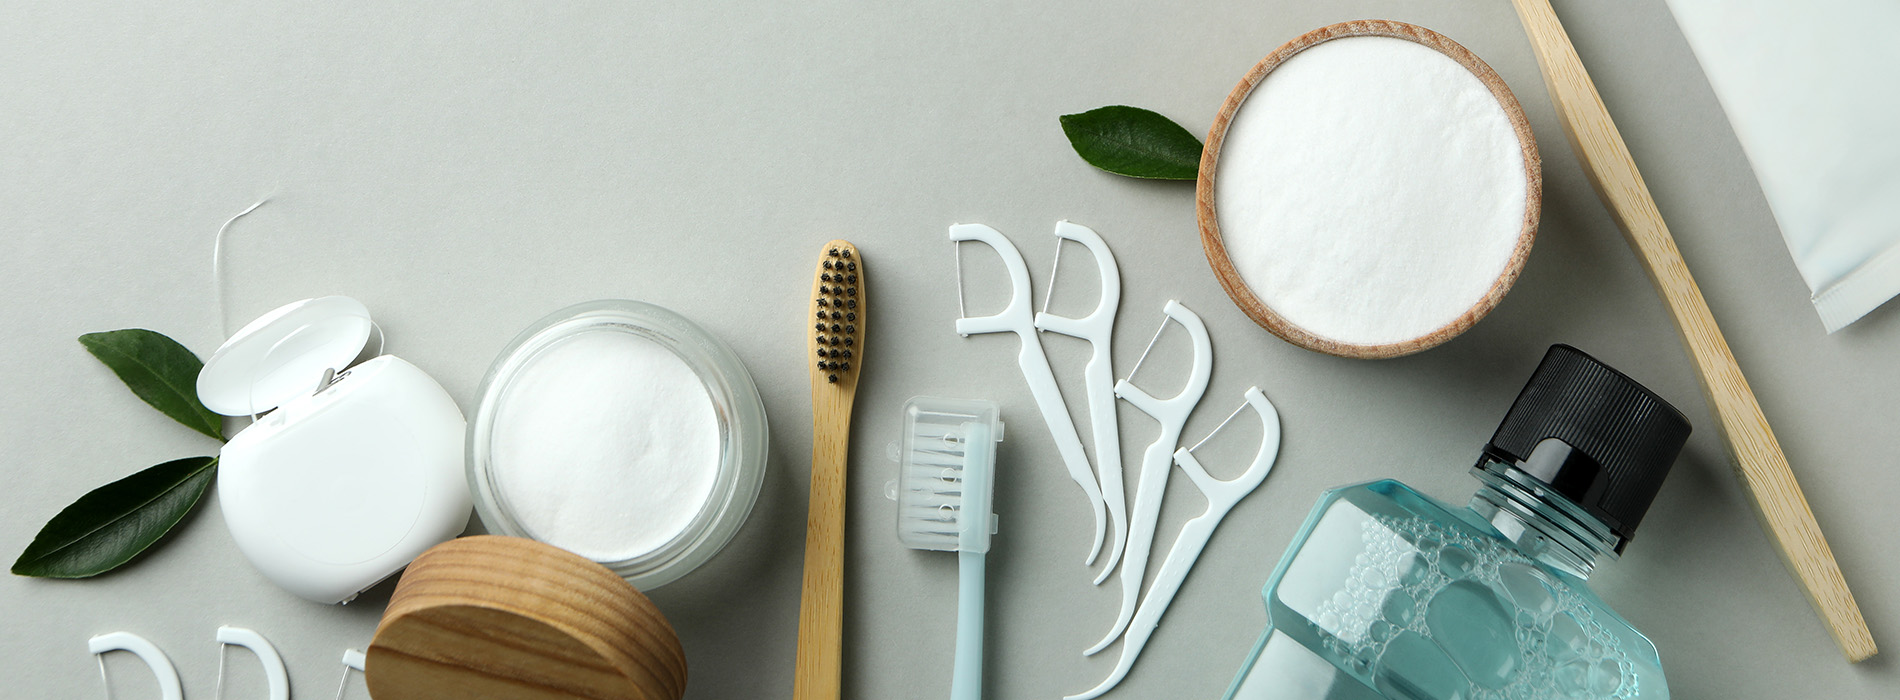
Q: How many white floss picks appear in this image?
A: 7